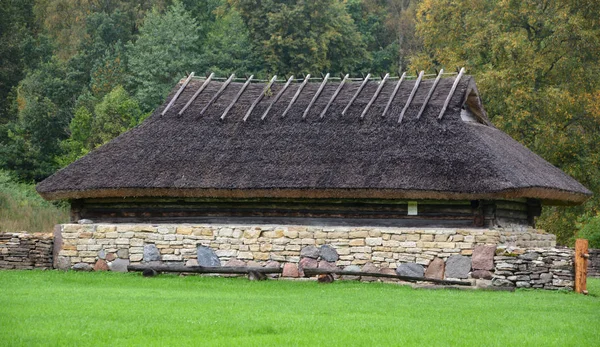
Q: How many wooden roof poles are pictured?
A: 15